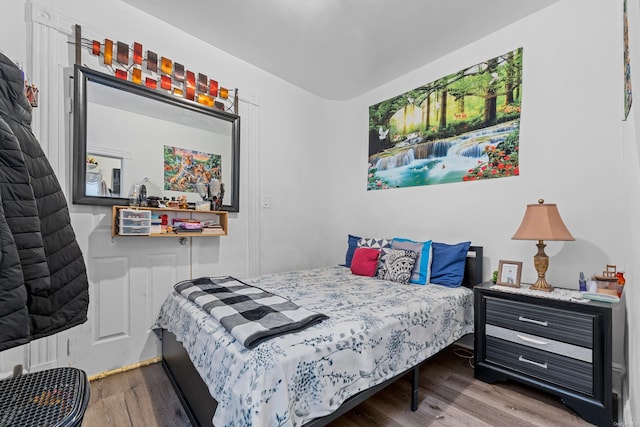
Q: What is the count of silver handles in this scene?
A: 3